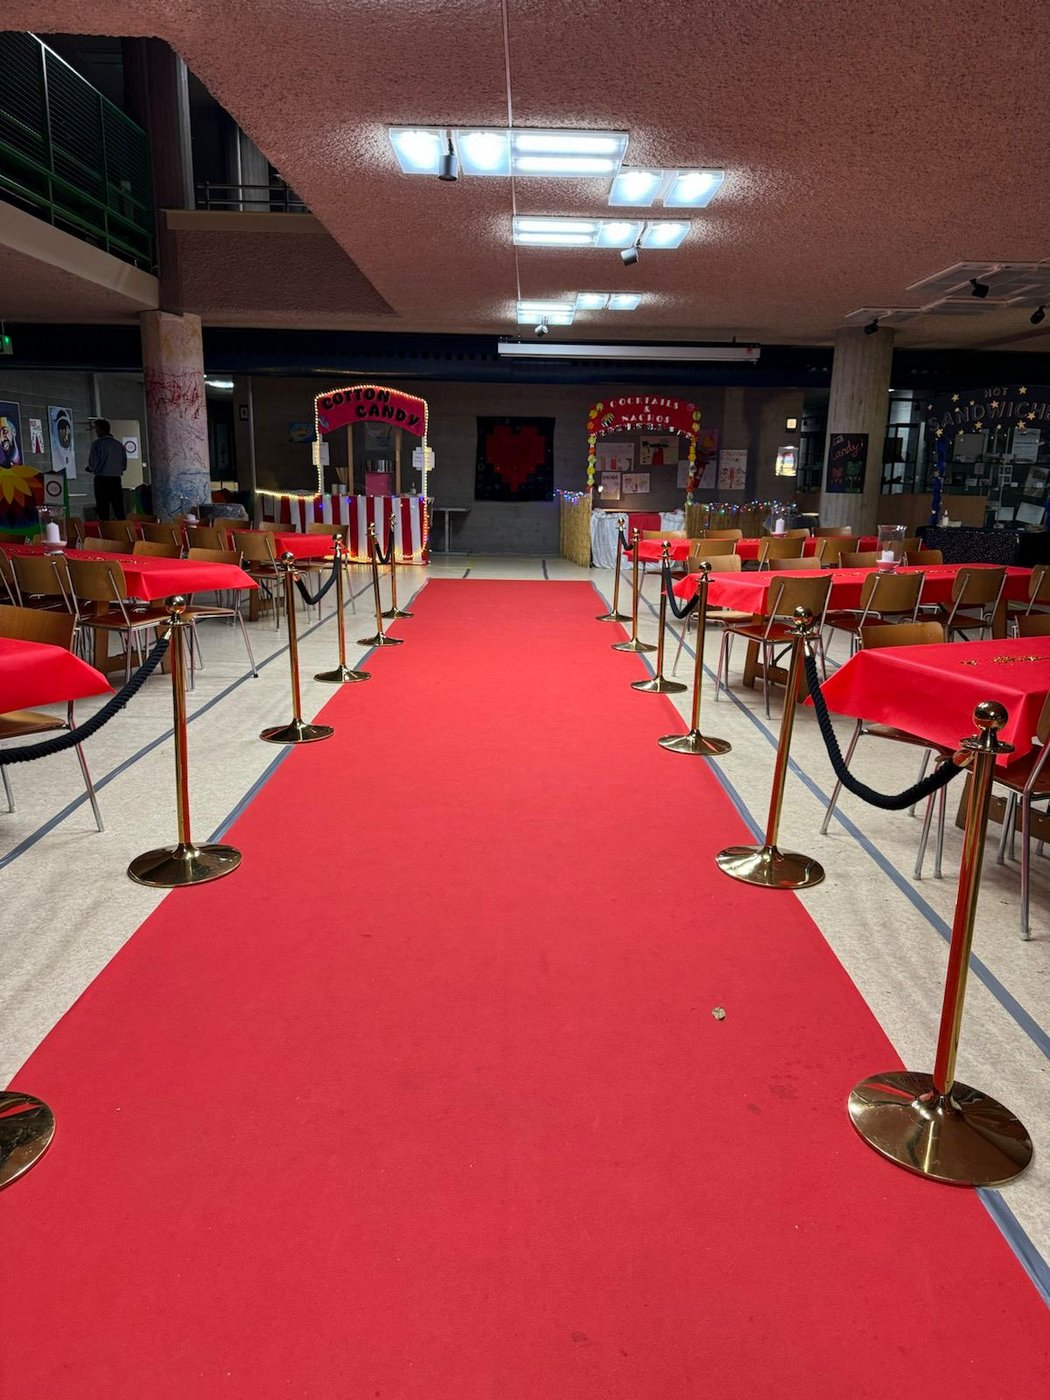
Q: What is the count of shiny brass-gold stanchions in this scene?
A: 12